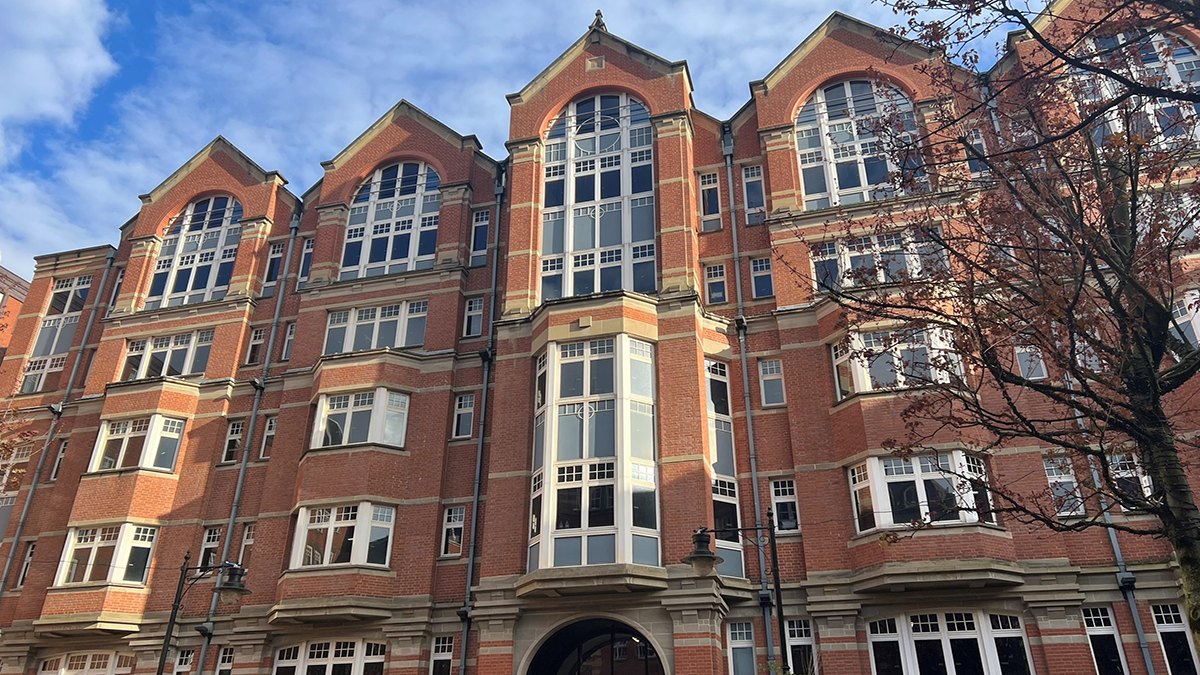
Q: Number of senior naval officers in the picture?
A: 0